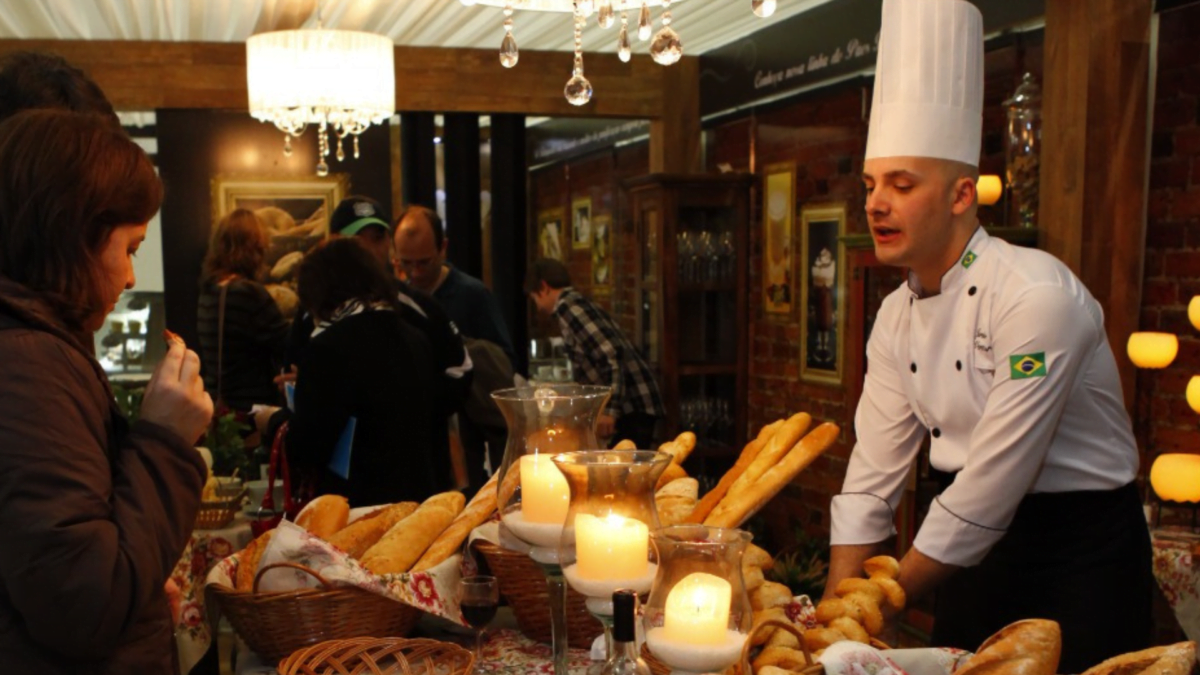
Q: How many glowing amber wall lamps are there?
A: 5